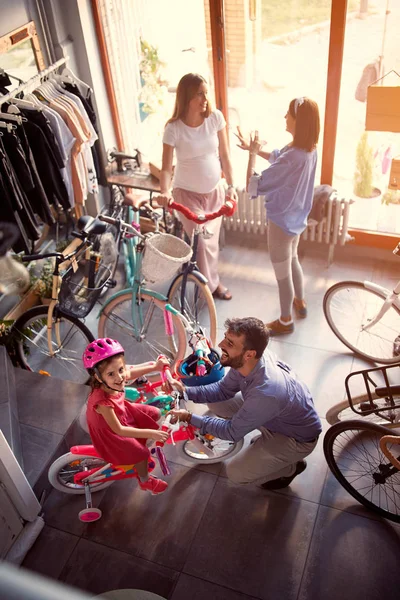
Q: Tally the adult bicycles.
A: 6